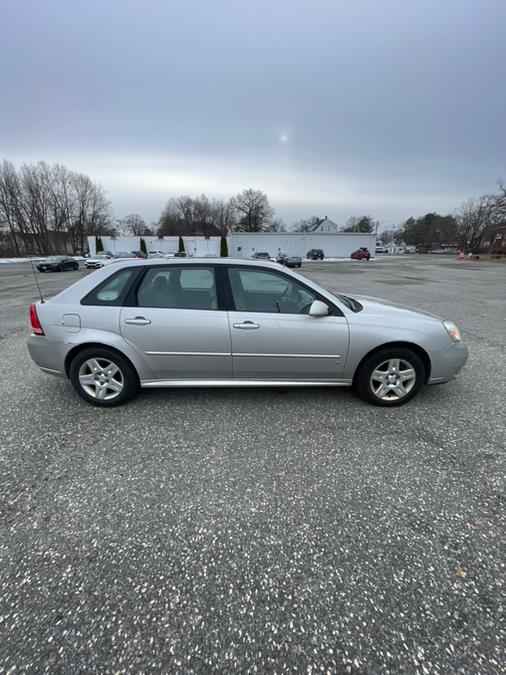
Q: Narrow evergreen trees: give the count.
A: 4